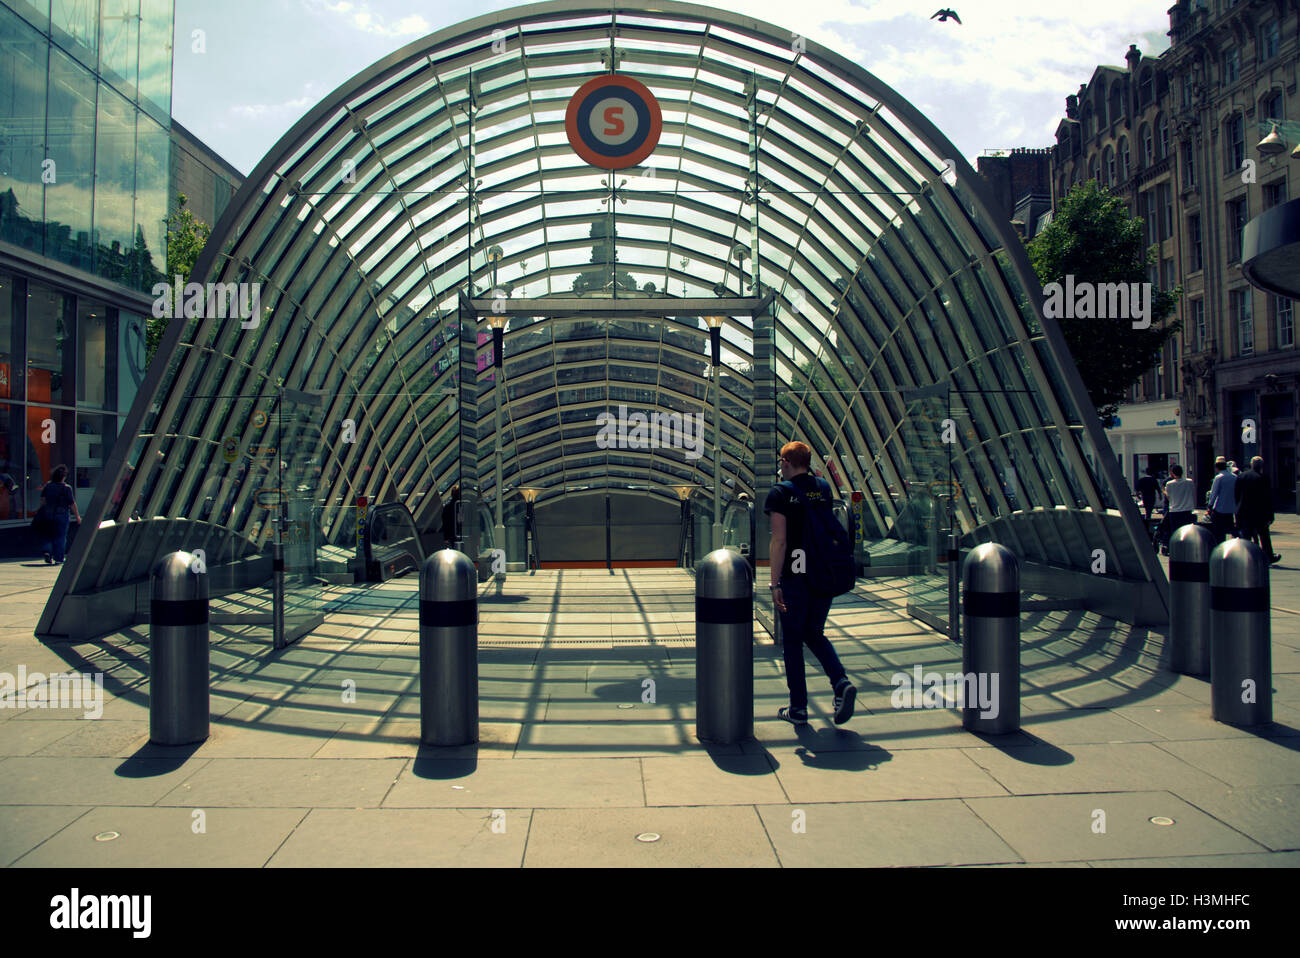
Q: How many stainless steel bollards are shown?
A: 6